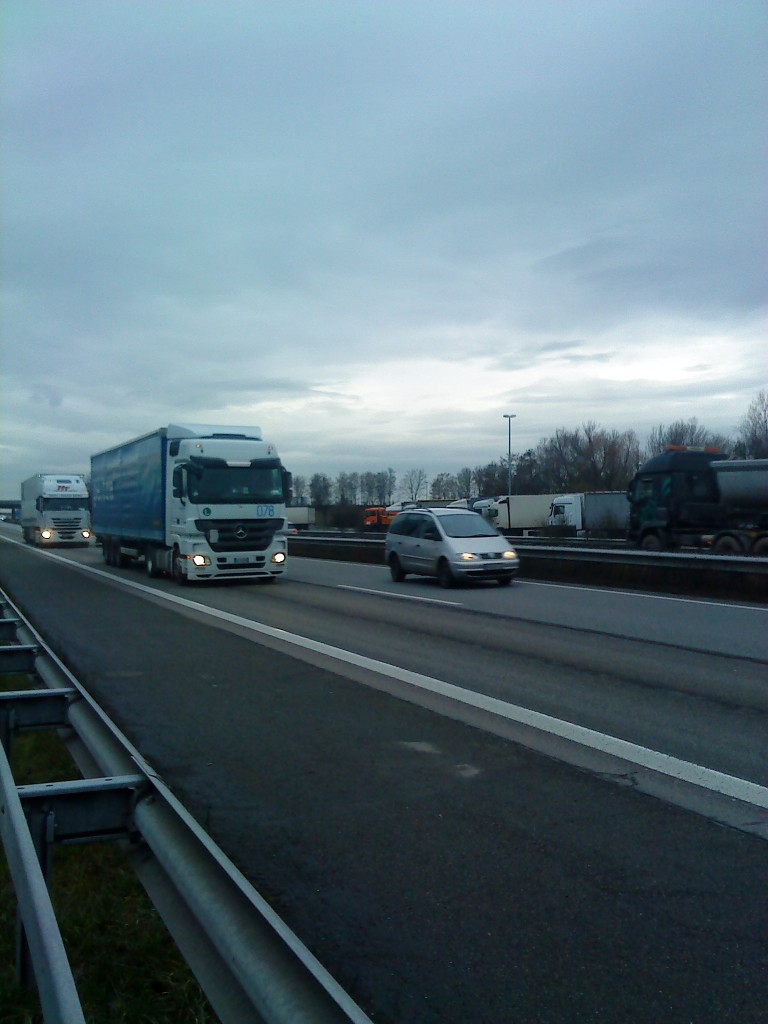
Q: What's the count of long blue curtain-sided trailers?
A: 1